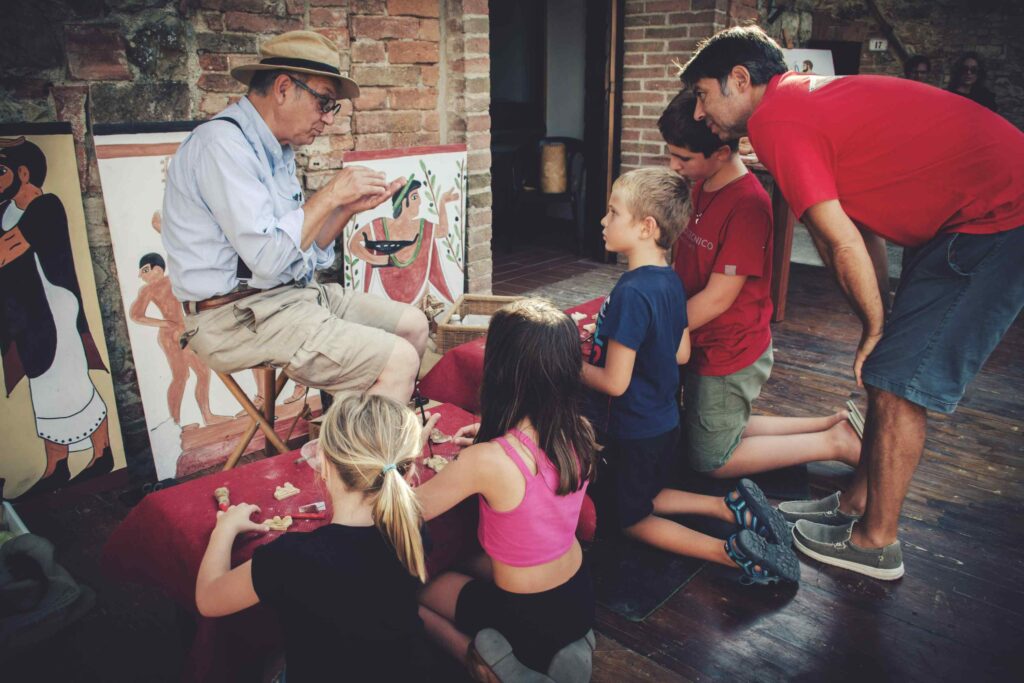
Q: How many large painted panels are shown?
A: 3